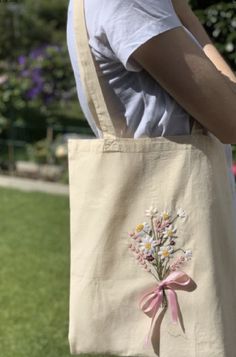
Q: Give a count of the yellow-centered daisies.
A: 5